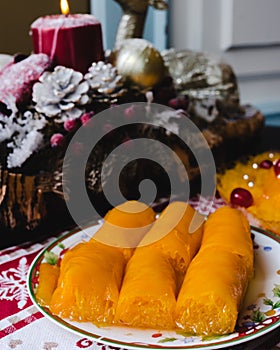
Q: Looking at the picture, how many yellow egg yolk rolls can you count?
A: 6